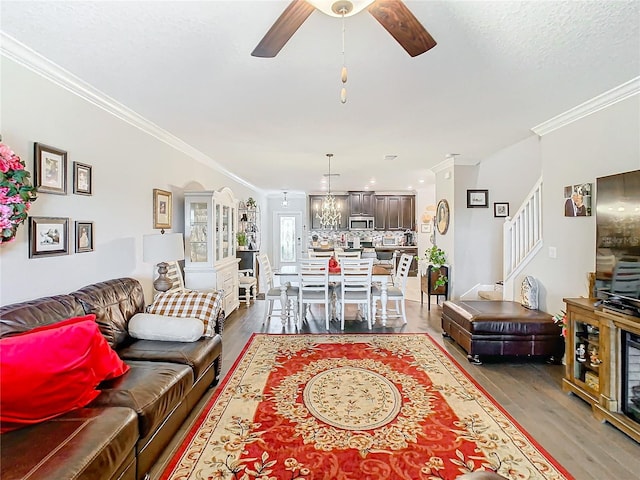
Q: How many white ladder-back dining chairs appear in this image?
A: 6